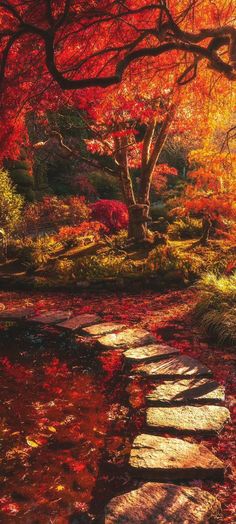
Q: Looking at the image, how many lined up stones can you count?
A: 11